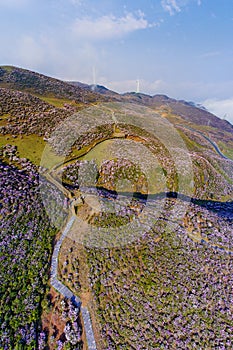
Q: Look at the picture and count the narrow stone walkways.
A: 1